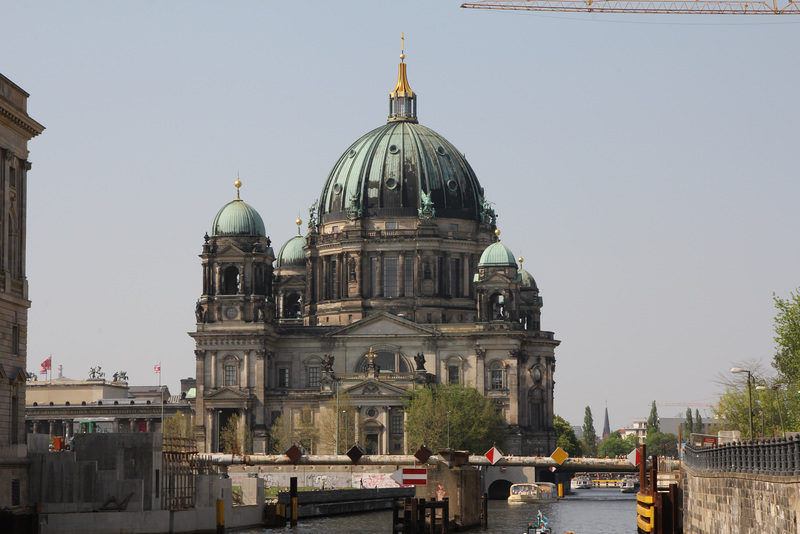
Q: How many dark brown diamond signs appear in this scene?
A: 3